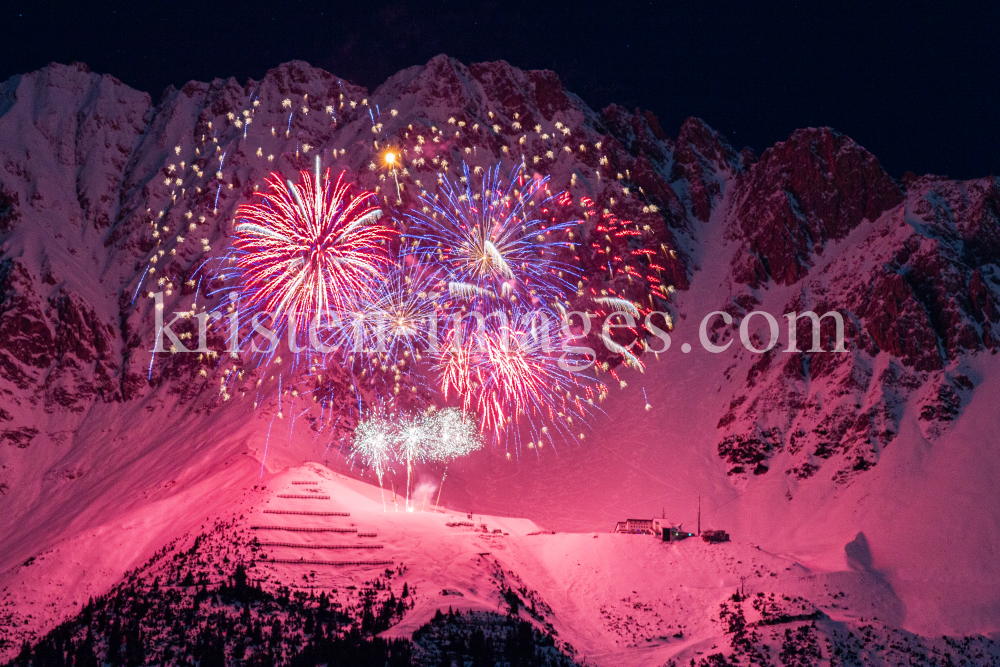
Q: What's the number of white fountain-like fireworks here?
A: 3